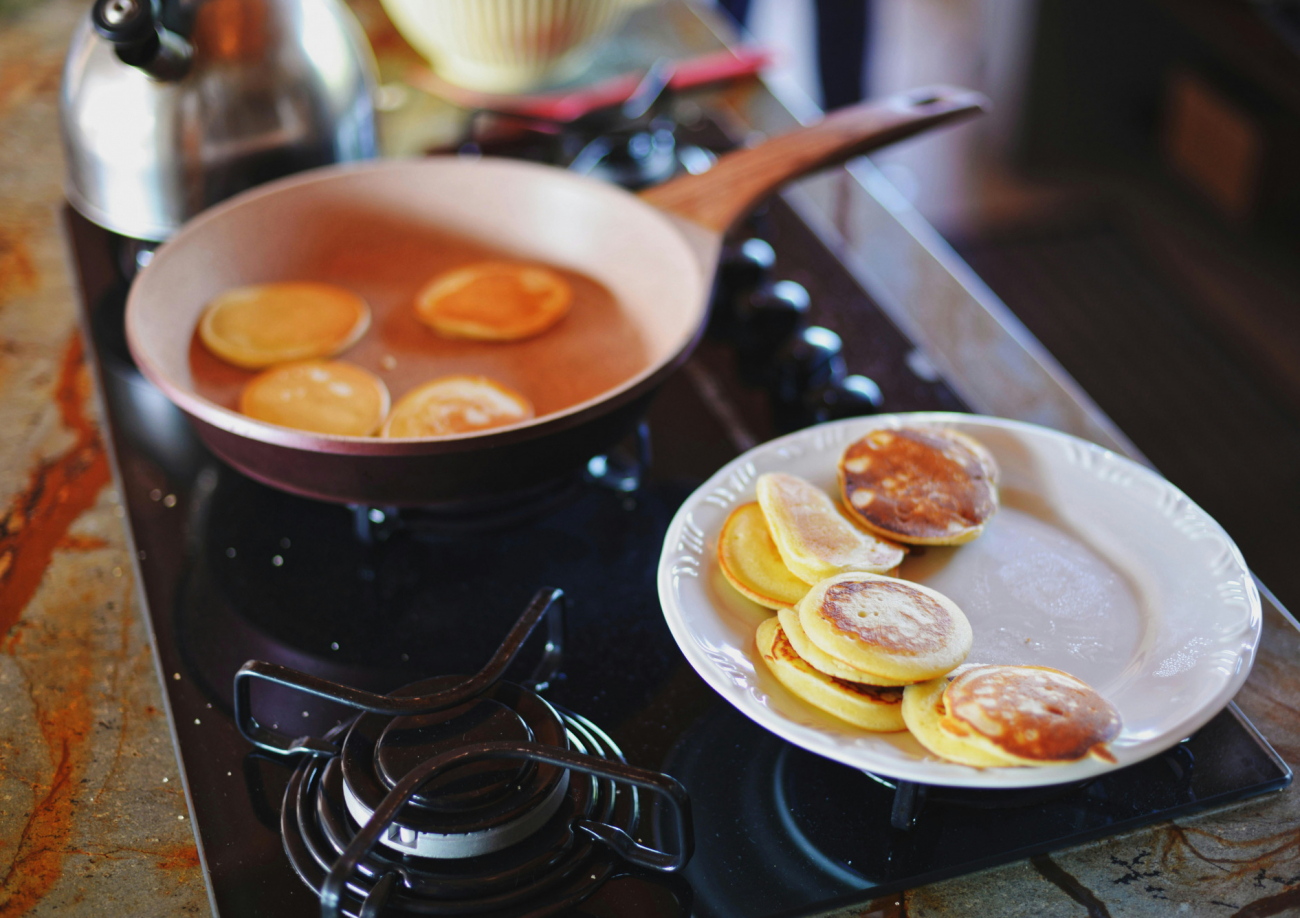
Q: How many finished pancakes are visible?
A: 8